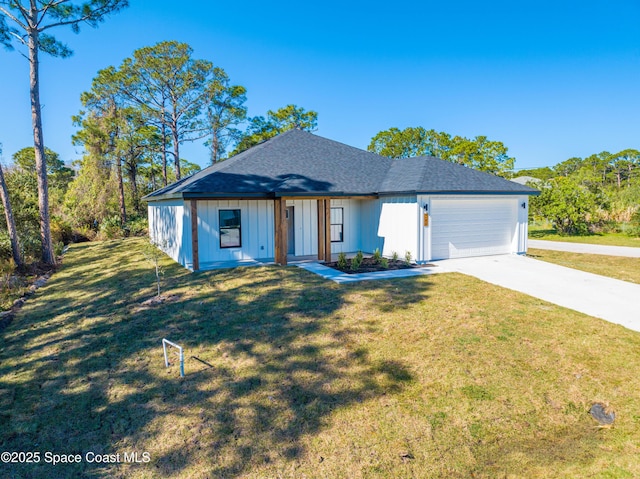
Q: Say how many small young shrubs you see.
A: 7